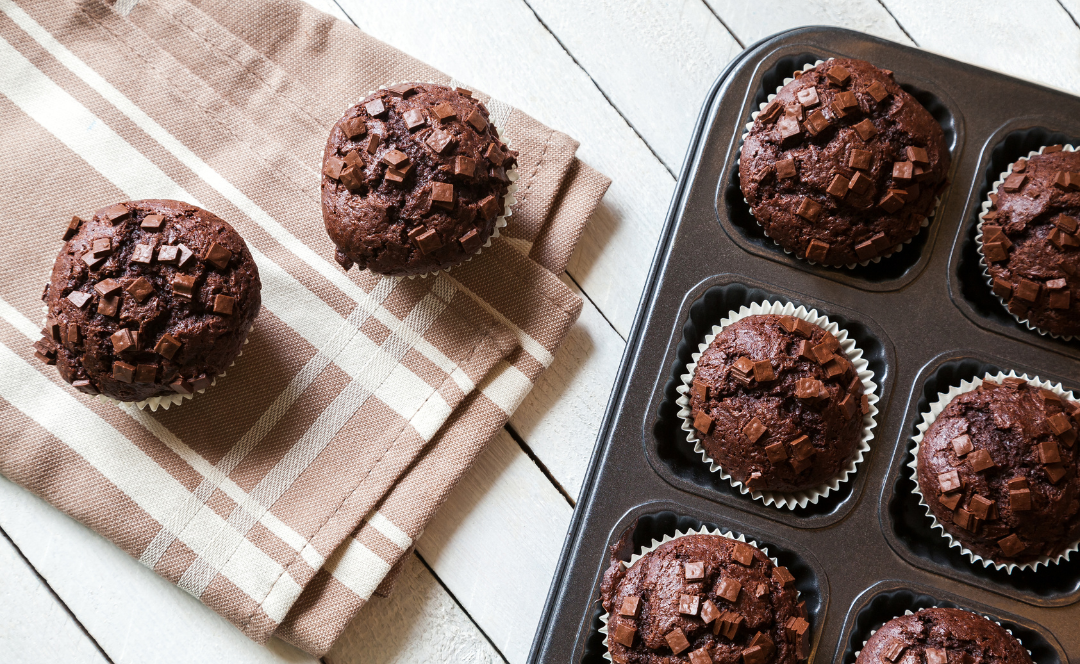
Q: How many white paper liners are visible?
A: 8